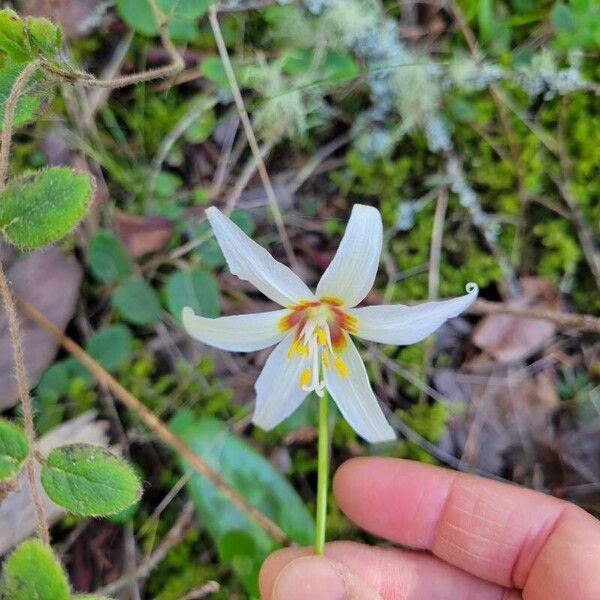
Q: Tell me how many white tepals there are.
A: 6